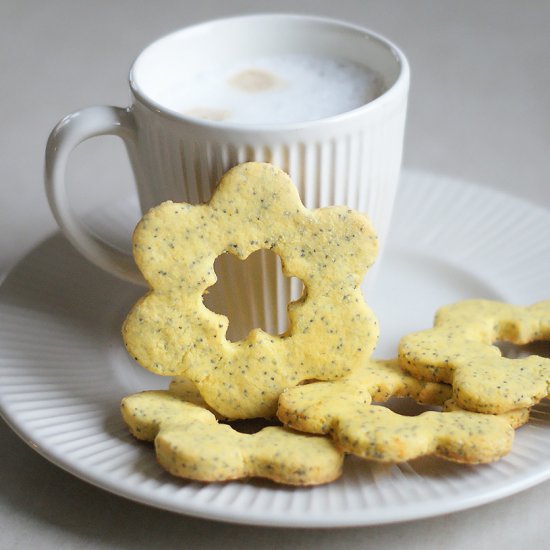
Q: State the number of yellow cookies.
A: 4